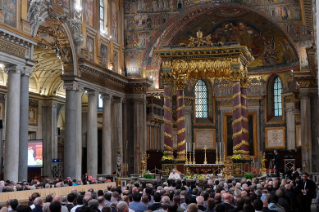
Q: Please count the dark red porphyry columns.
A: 4